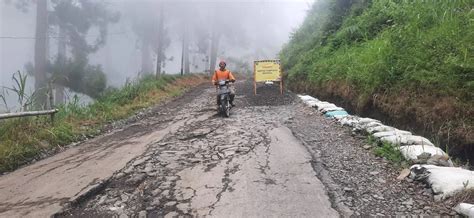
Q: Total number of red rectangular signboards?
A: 0